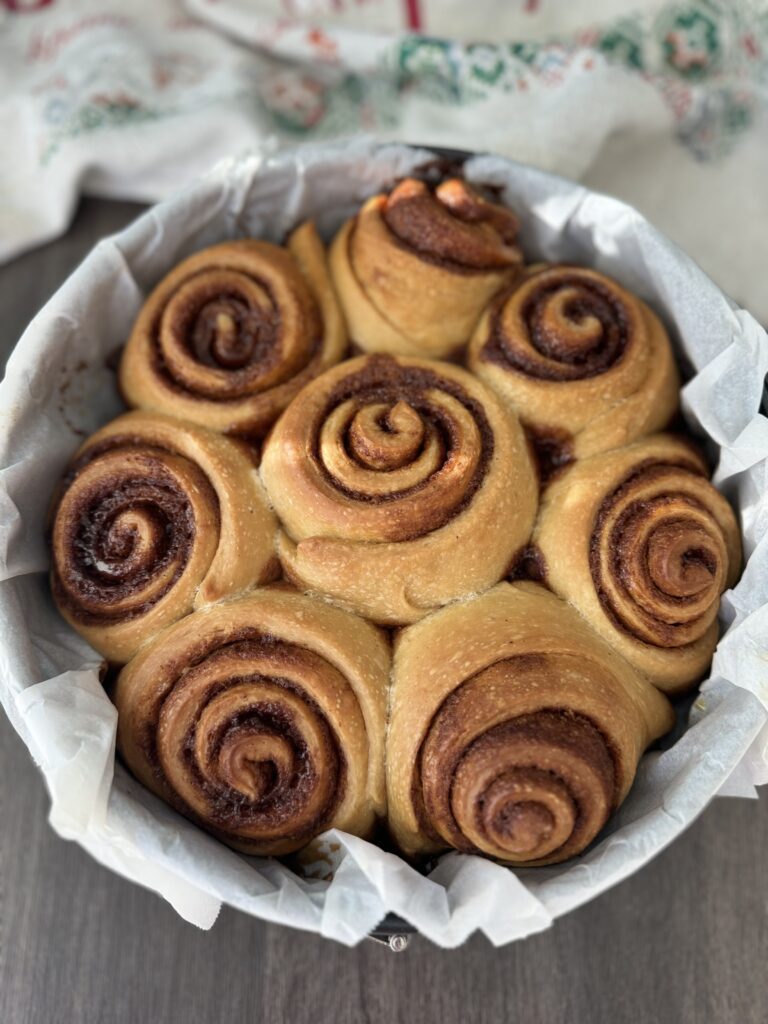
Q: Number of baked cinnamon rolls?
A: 8